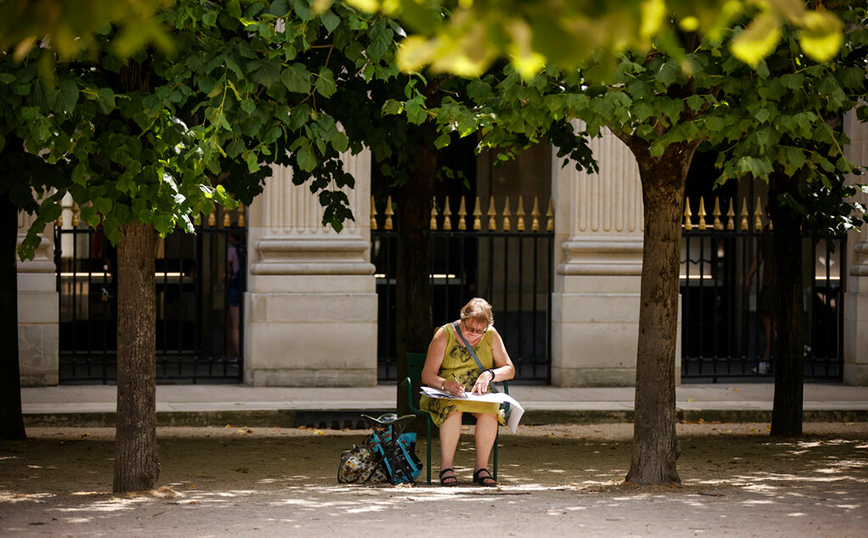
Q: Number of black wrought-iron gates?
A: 3